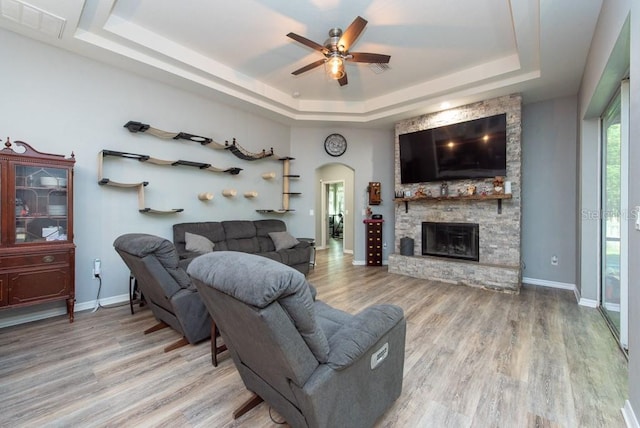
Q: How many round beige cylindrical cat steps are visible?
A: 4